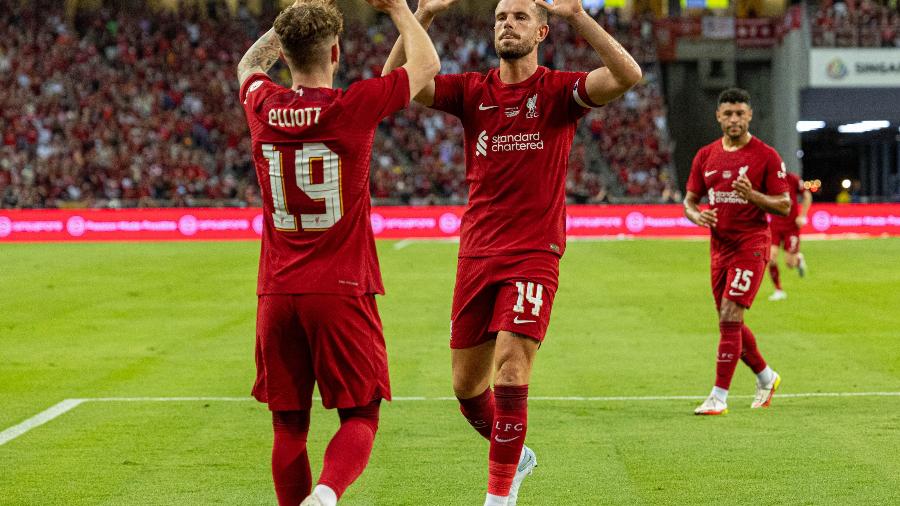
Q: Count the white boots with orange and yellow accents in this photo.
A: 2